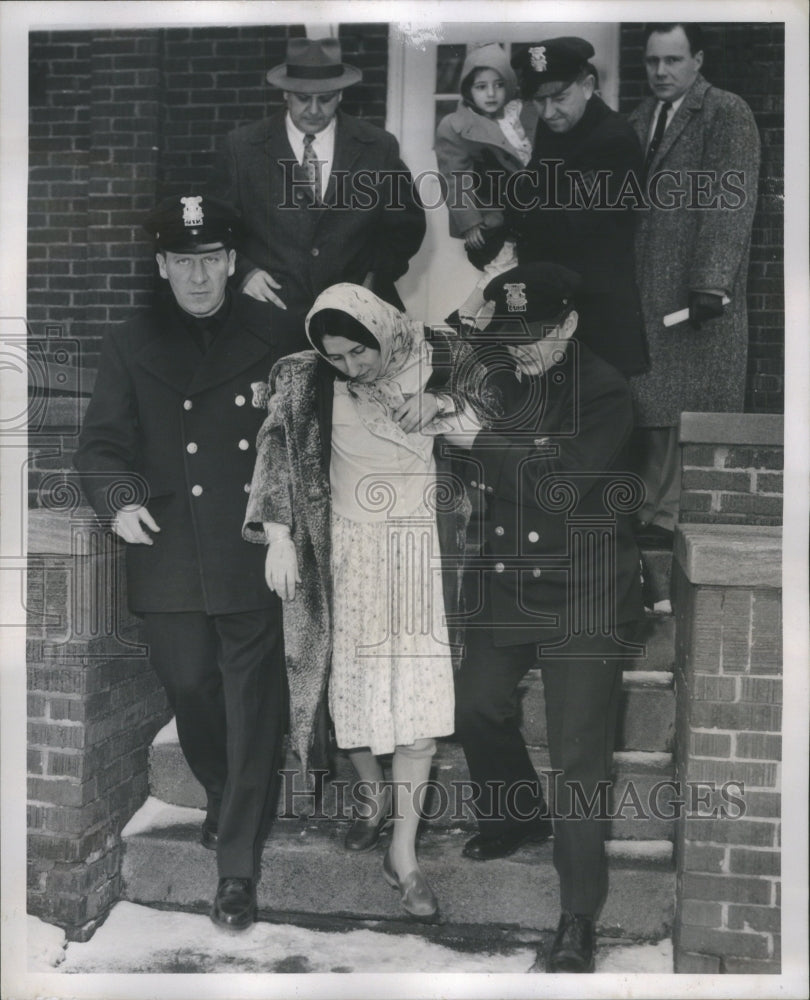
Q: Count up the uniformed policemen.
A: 3